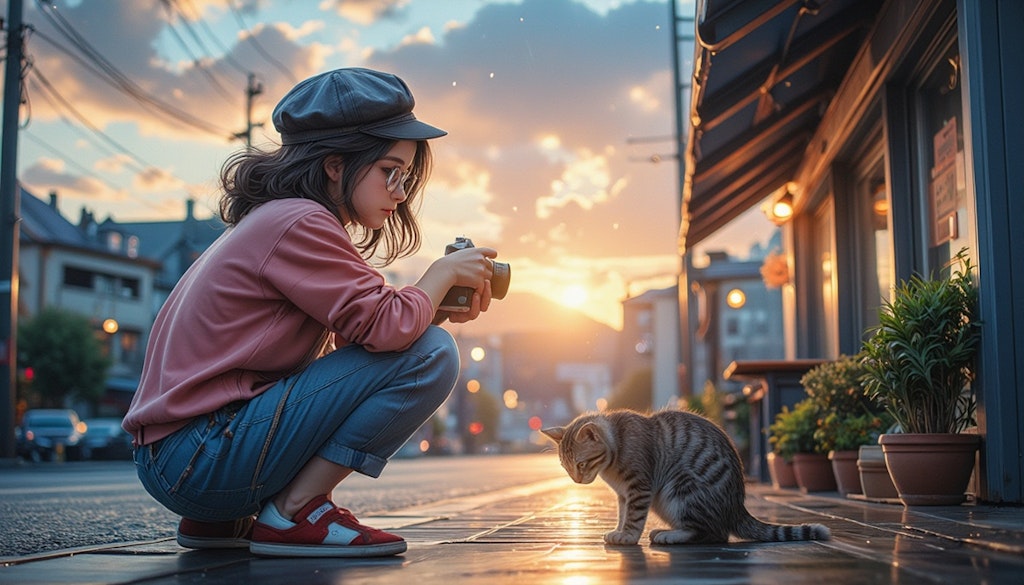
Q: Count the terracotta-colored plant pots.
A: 4